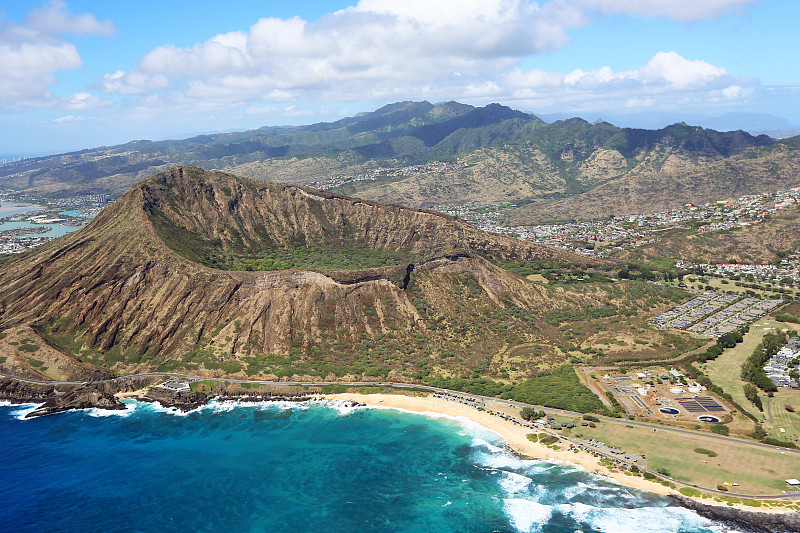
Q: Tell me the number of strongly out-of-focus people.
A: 0